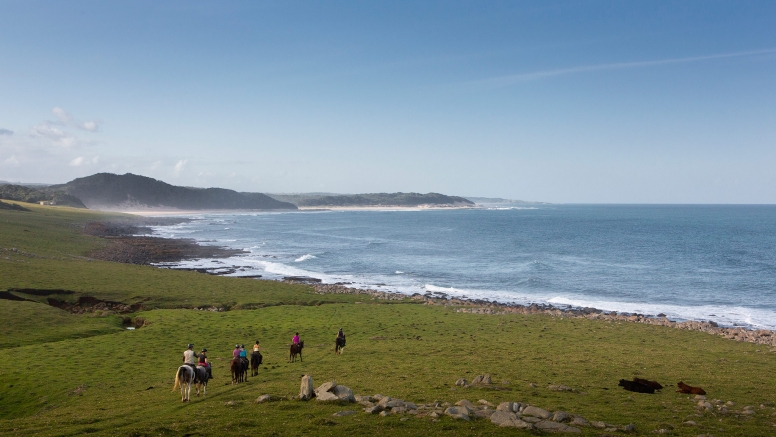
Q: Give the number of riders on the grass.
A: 7